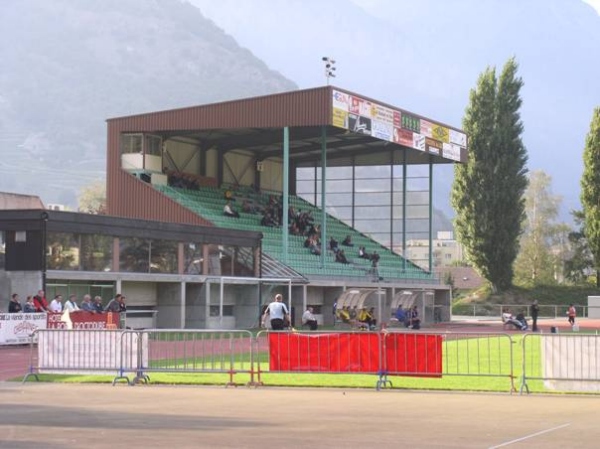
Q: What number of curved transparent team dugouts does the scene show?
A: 2